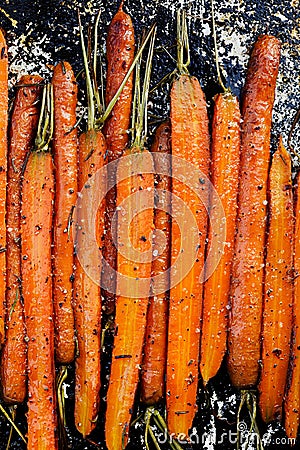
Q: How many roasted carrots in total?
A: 13